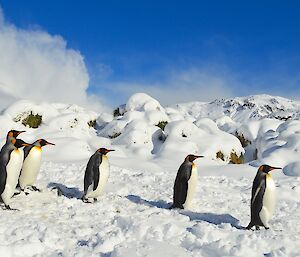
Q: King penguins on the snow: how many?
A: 6